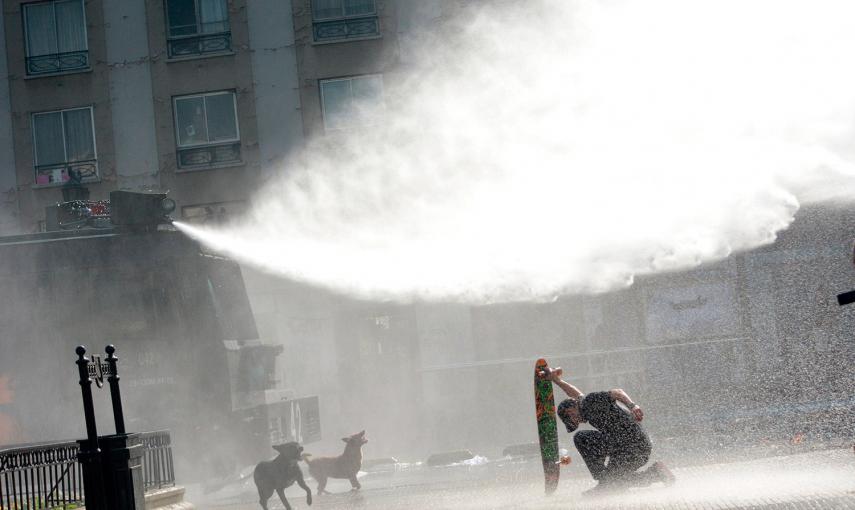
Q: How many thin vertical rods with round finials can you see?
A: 2